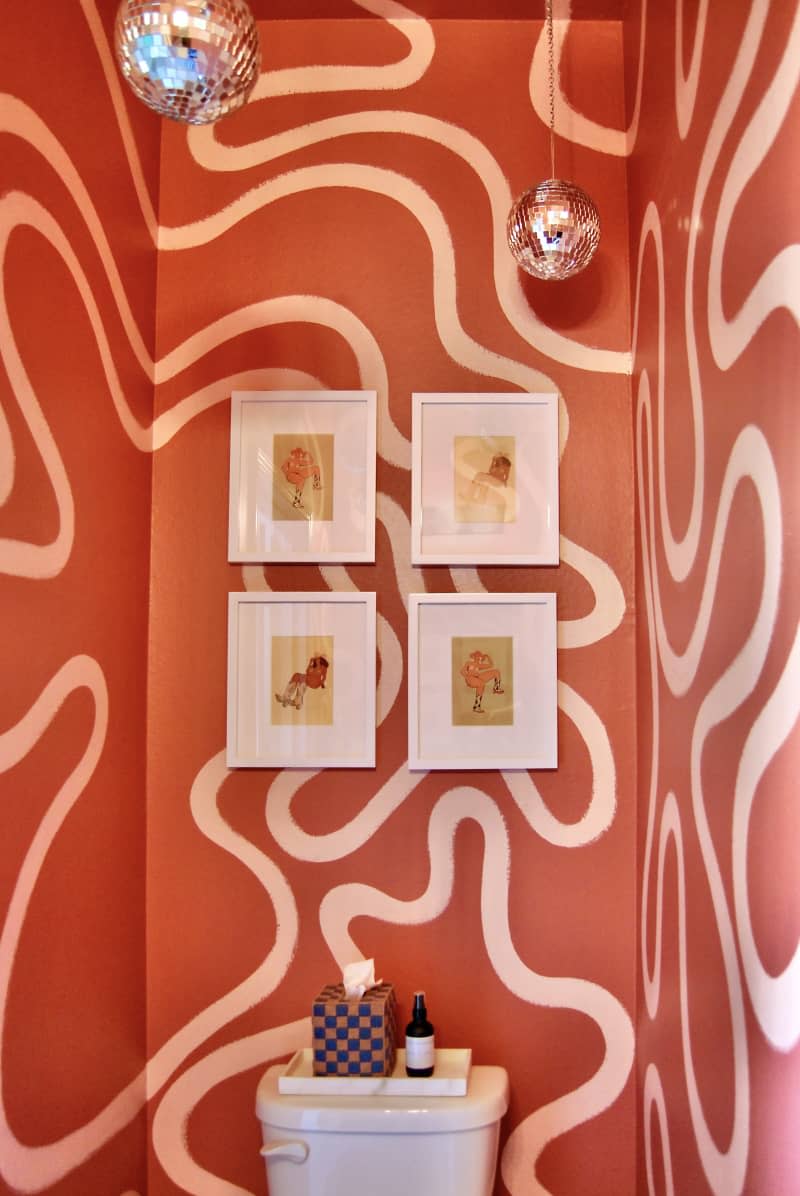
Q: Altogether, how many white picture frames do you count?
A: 4